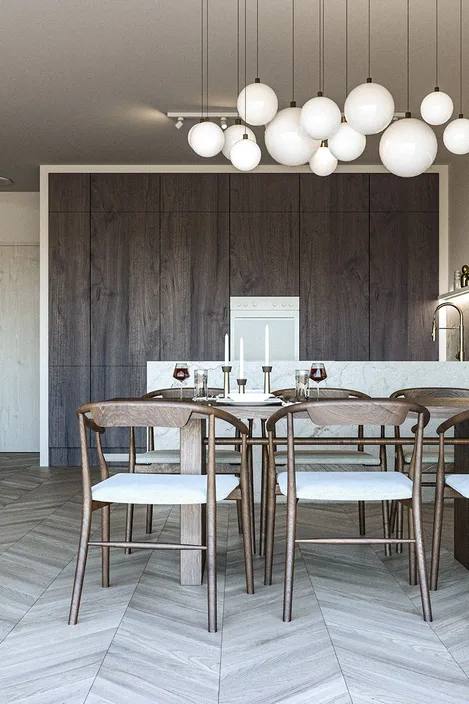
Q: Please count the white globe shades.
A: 13